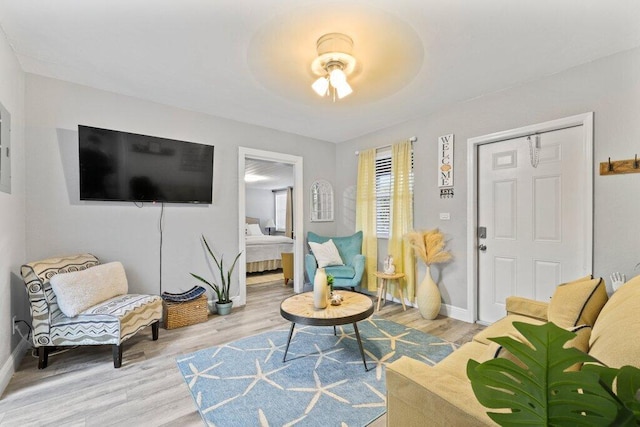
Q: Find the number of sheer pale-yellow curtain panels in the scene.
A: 2